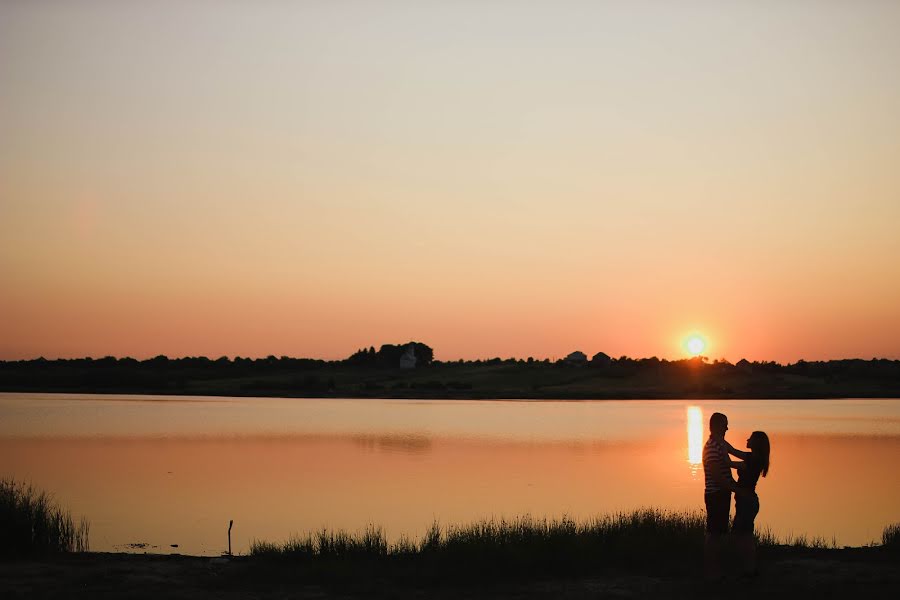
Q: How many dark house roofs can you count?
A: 2